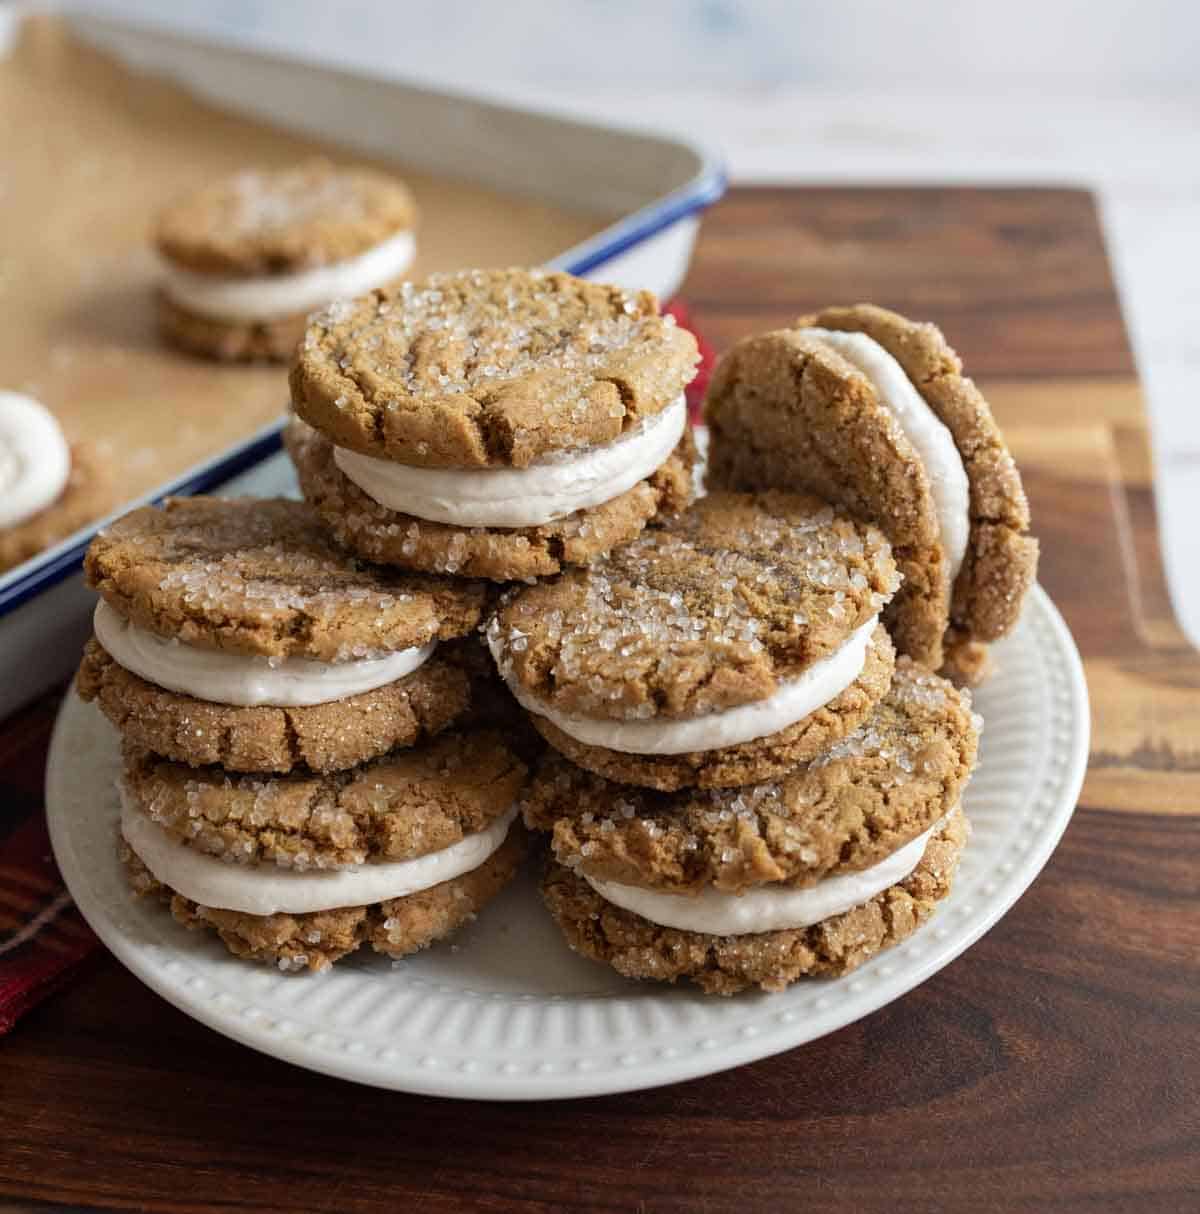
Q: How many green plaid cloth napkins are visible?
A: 0